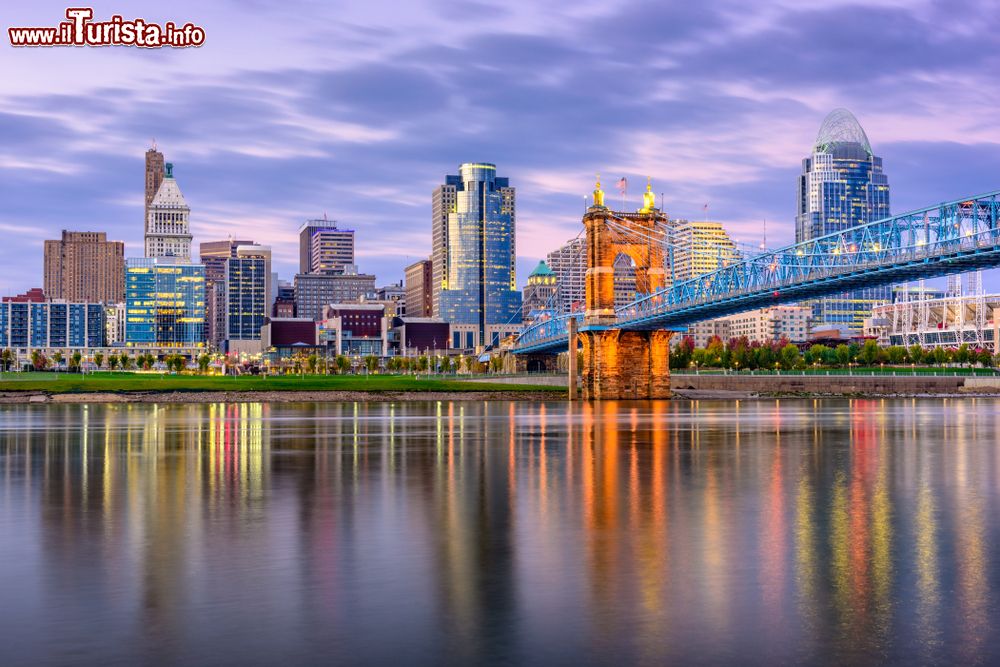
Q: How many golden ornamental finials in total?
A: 2